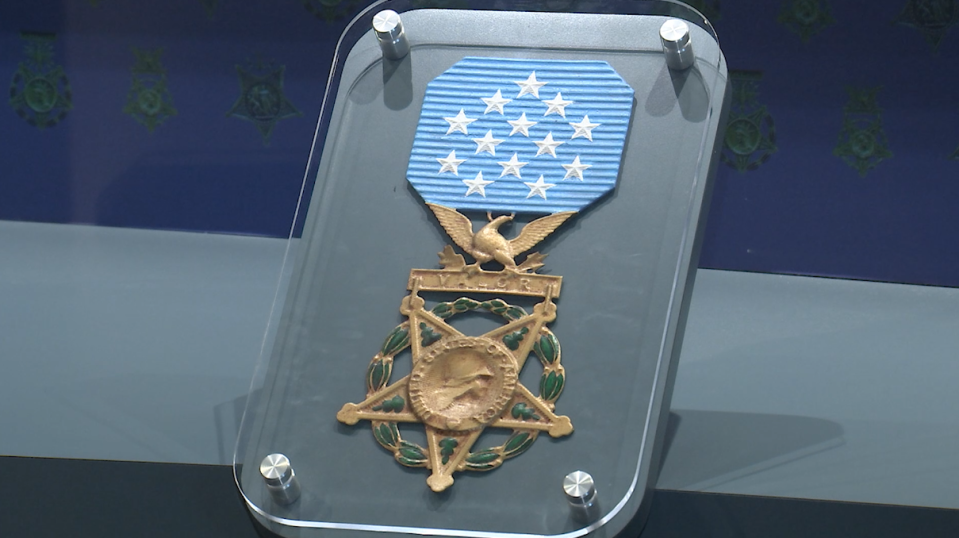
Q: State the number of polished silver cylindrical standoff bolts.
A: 4